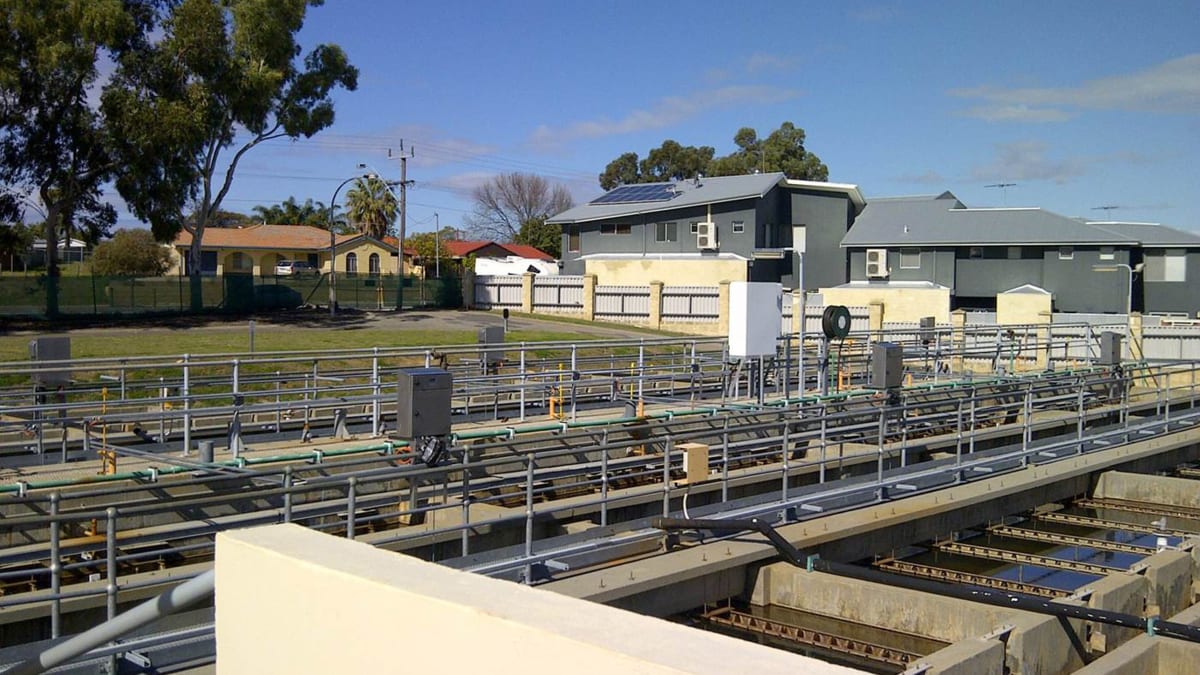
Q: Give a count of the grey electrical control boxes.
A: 6